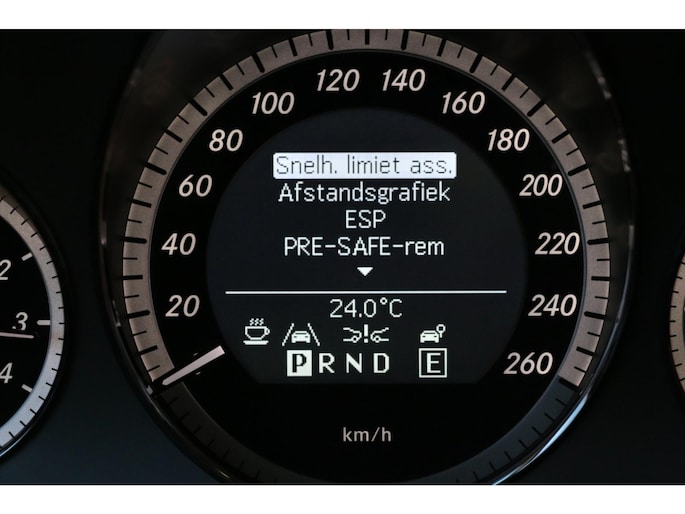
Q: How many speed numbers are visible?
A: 13